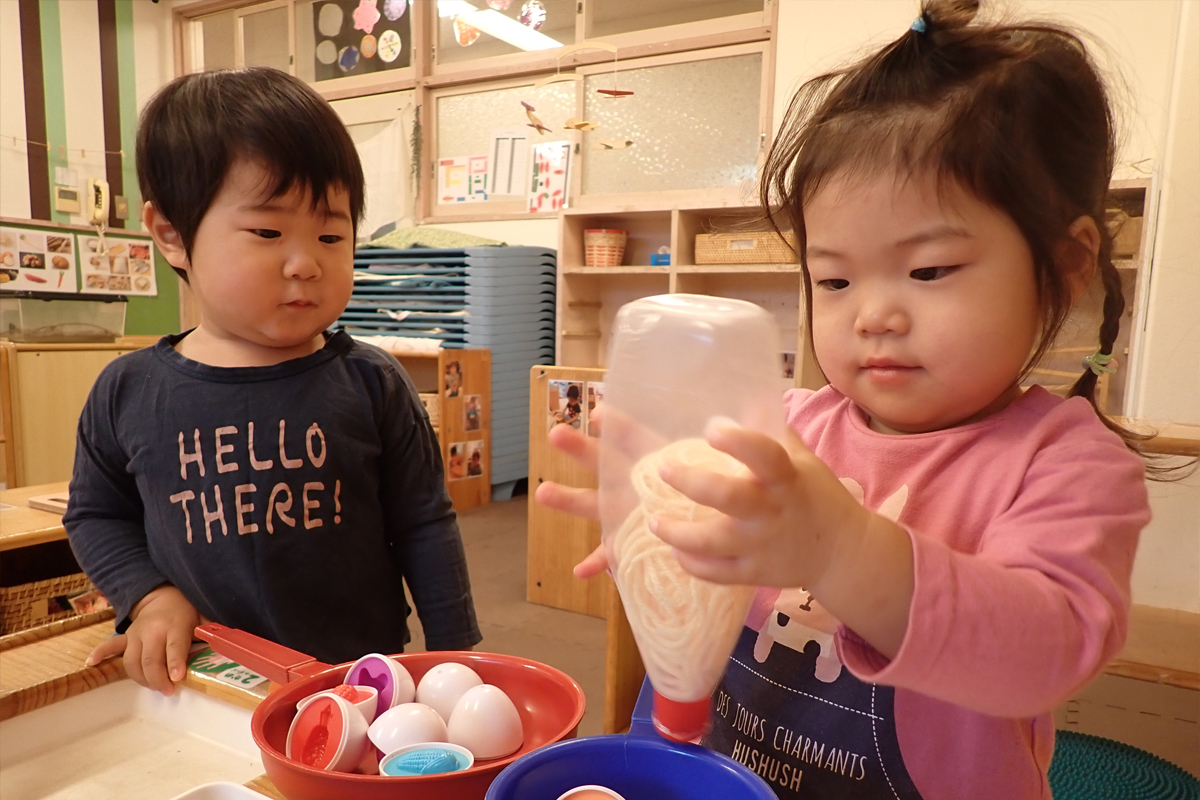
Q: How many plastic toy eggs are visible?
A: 8